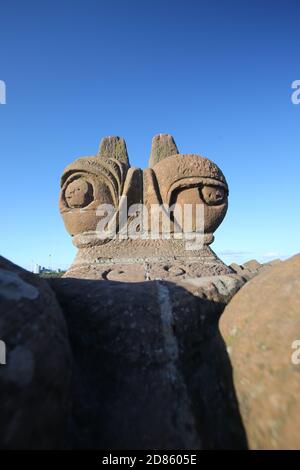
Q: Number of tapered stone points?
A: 2